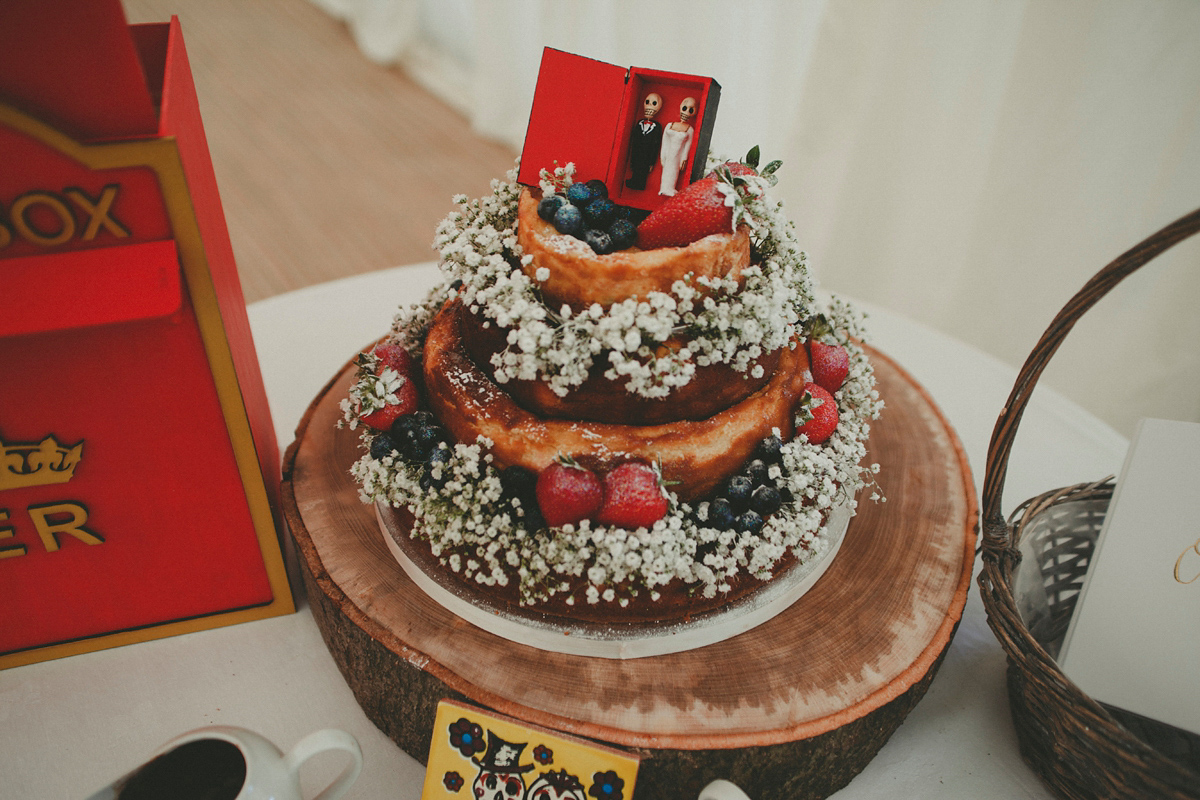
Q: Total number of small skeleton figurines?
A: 2